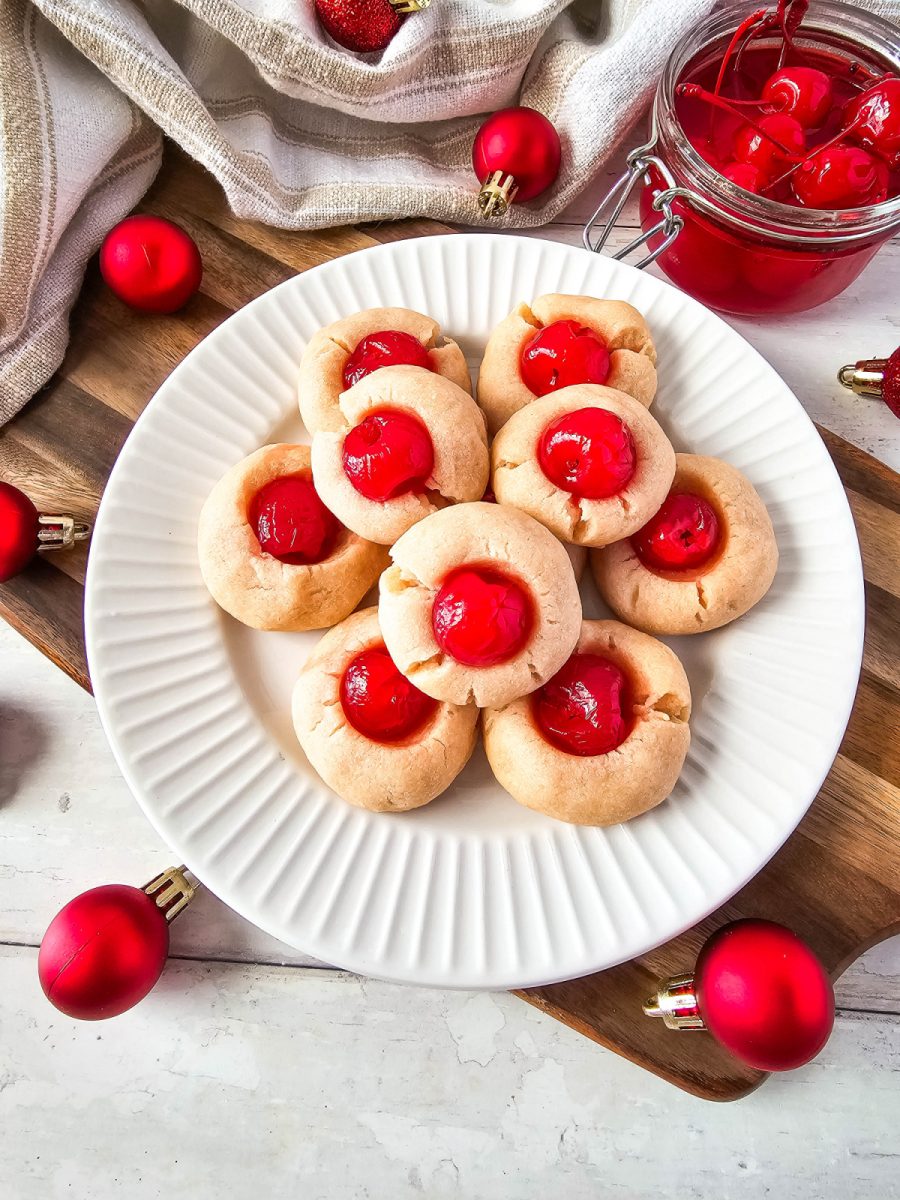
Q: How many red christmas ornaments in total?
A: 7